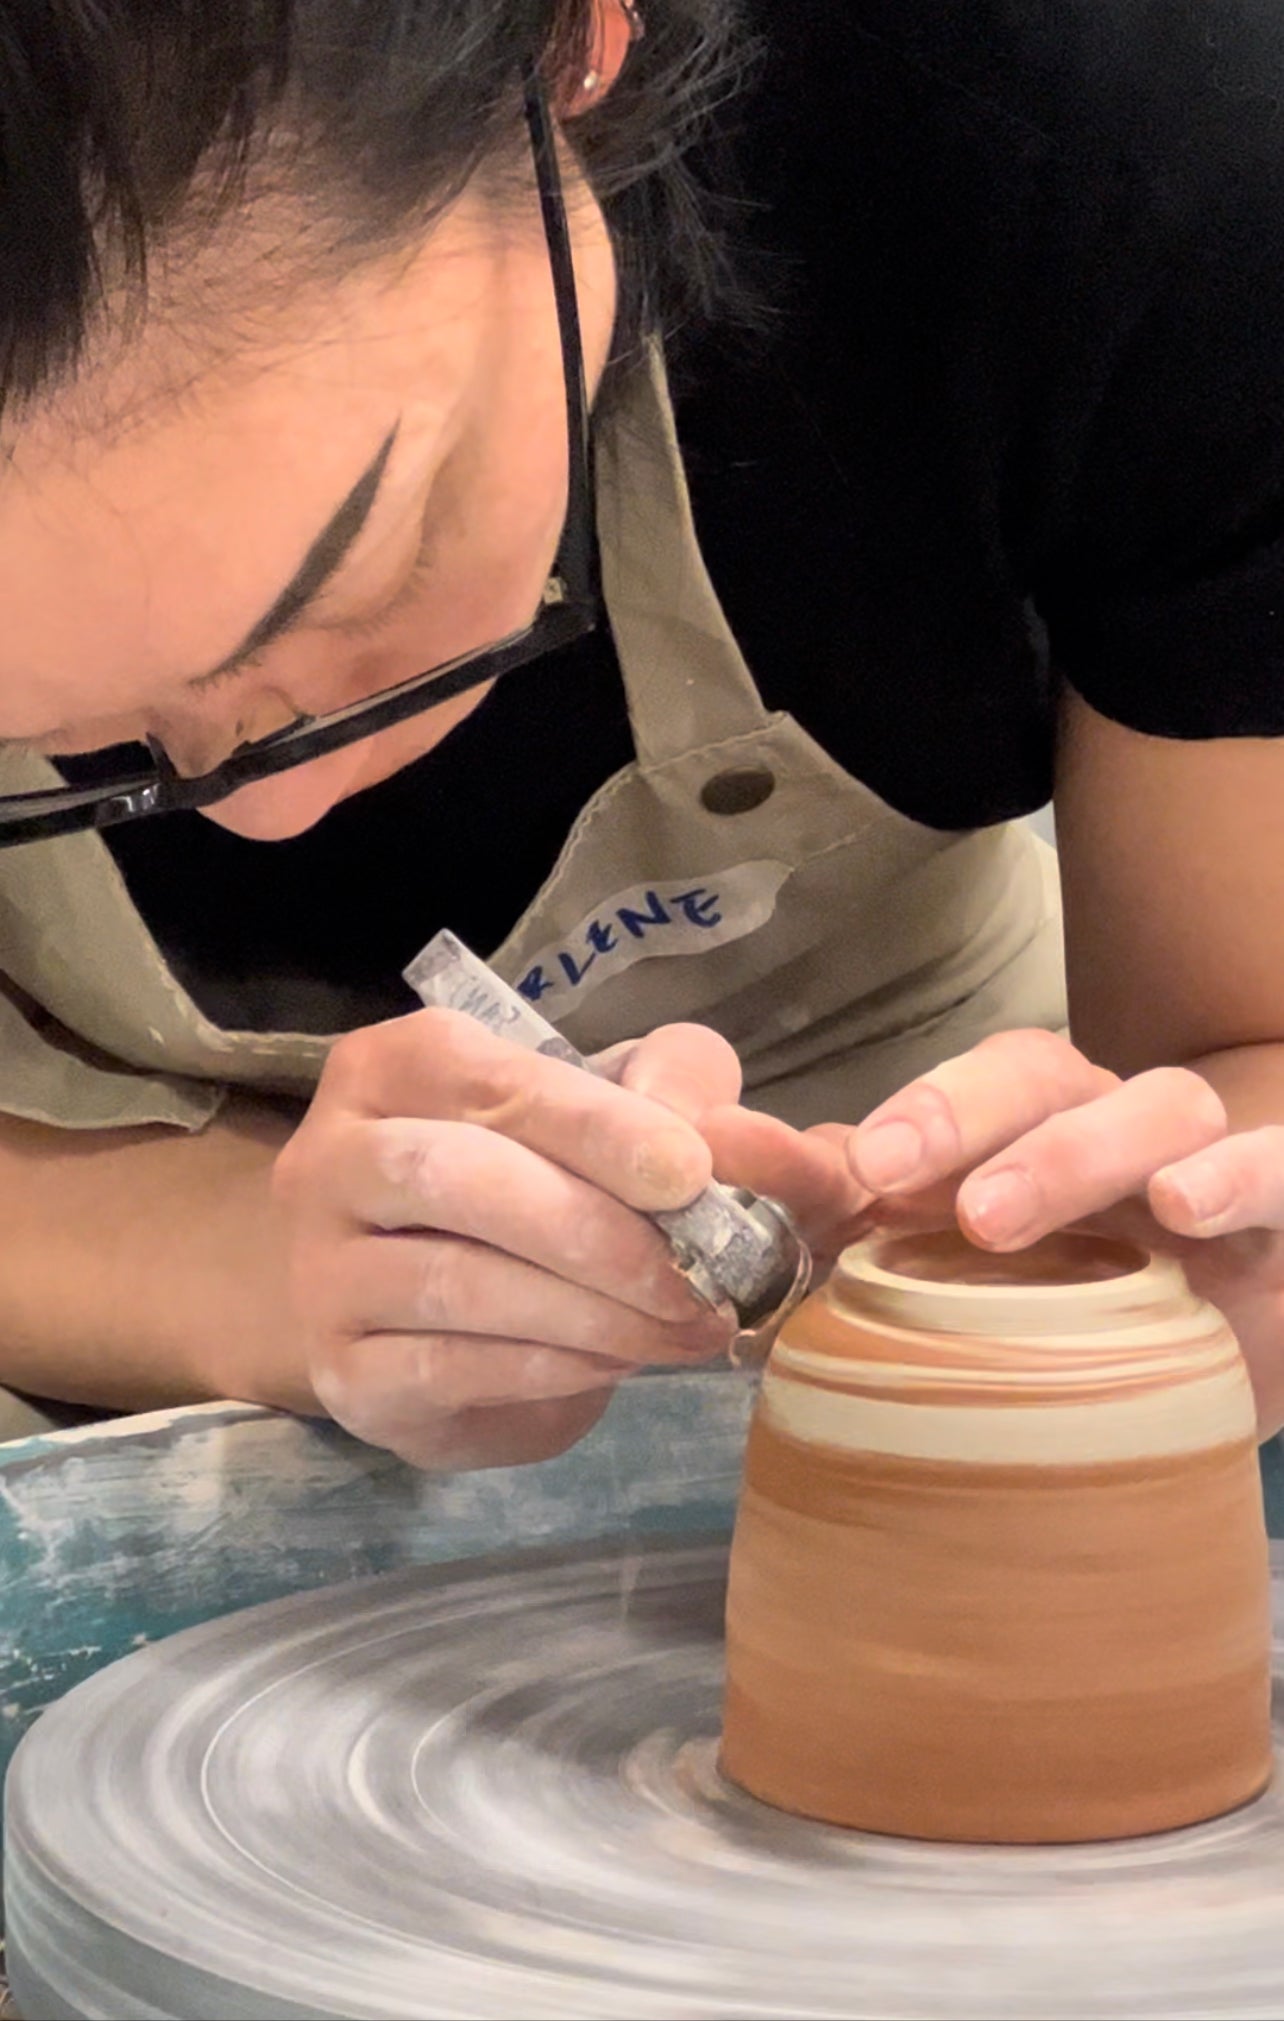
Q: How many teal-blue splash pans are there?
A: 1